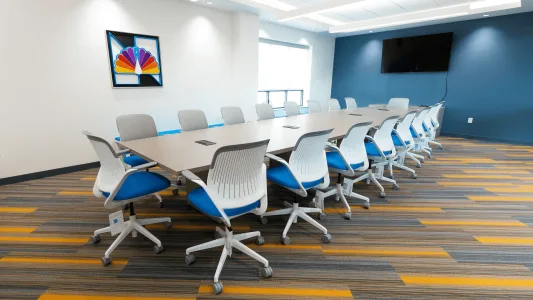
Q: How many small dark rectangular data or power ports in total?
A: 4